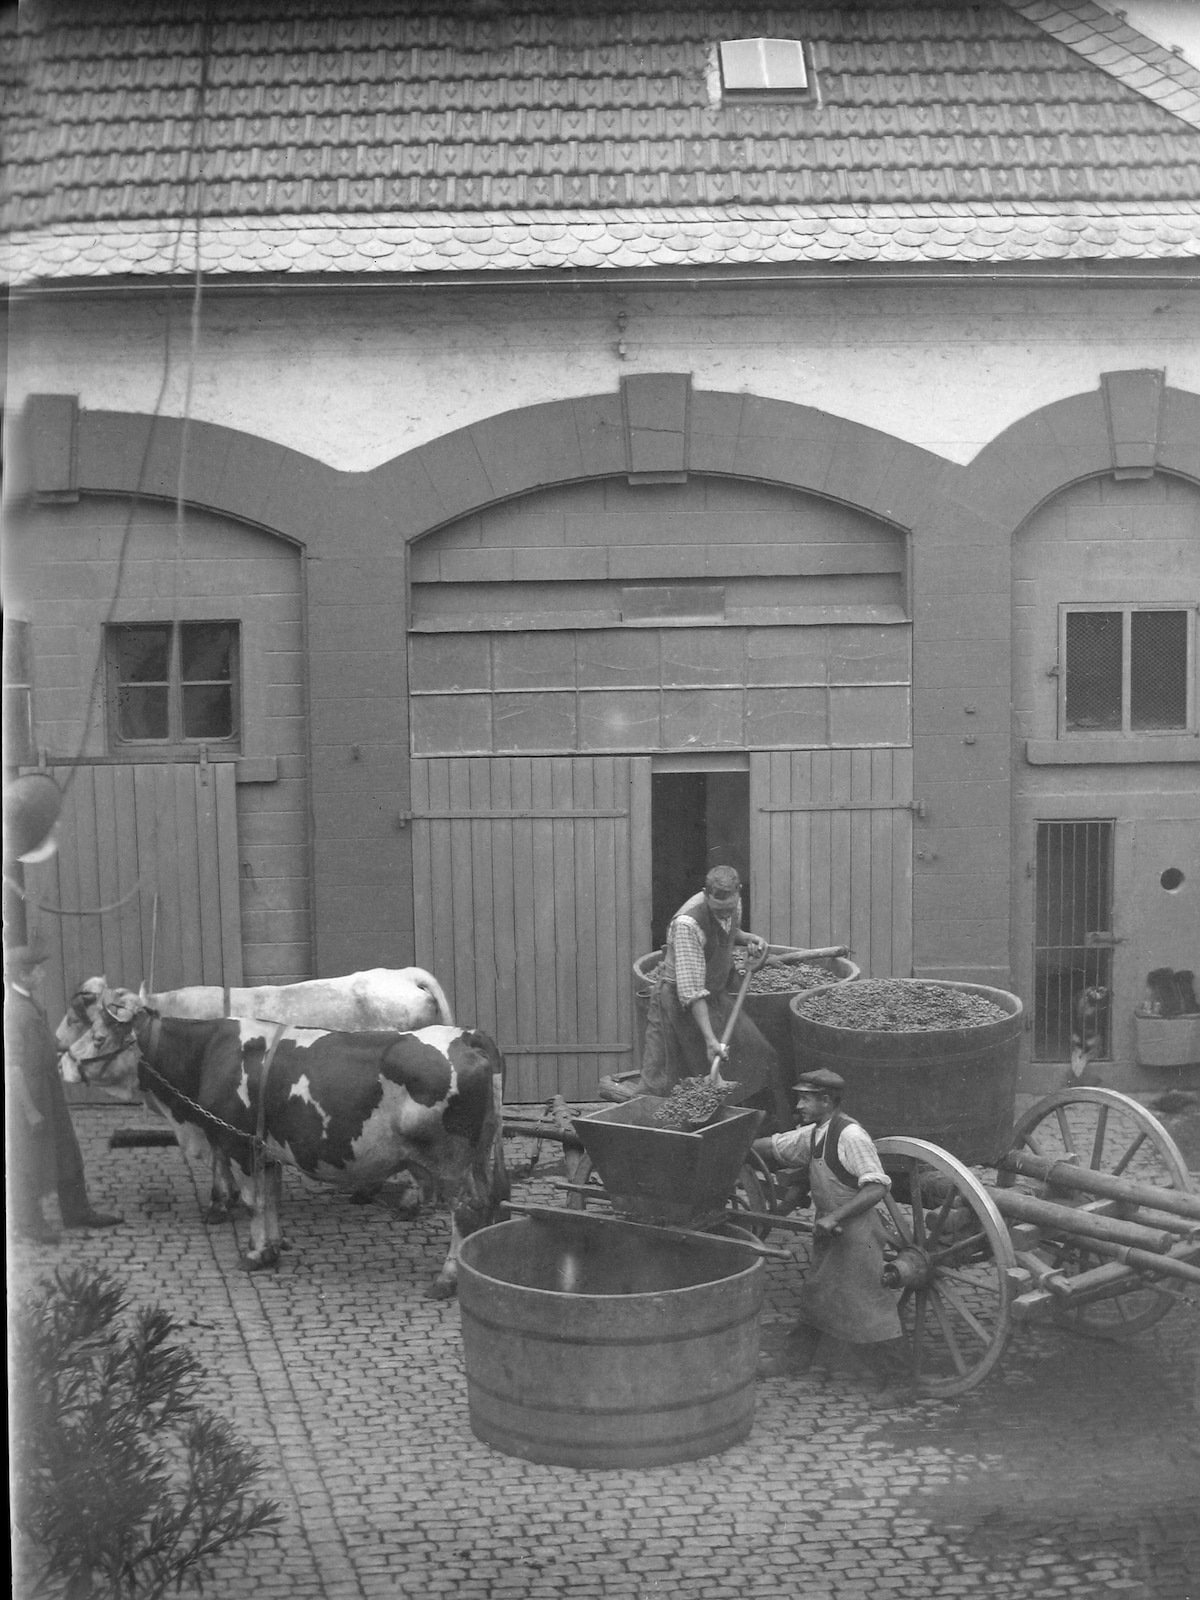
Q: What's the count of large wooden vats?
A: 3